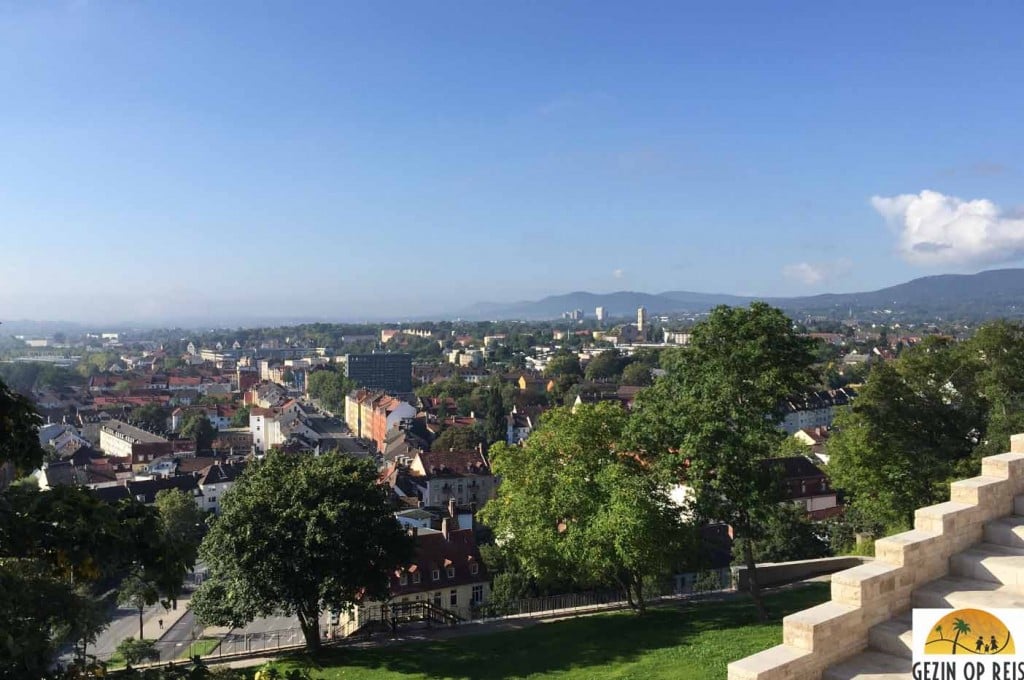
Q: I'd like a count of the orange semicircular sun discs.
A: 1